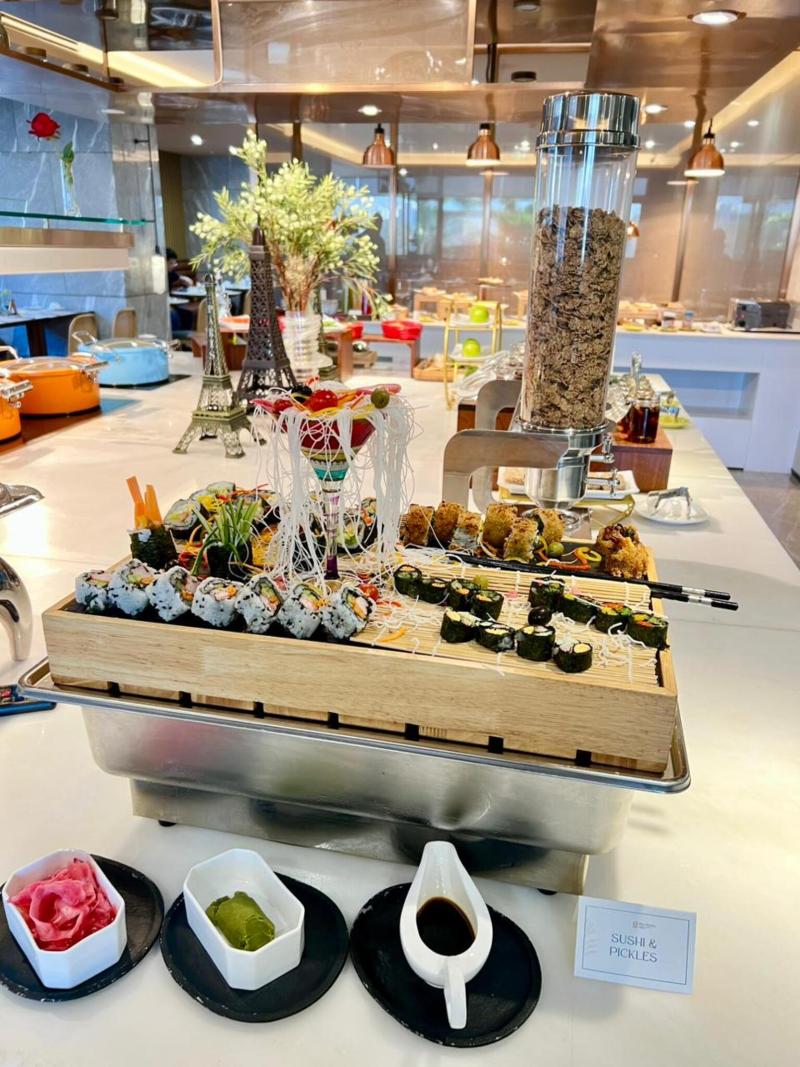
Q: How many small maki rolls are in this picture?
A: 12